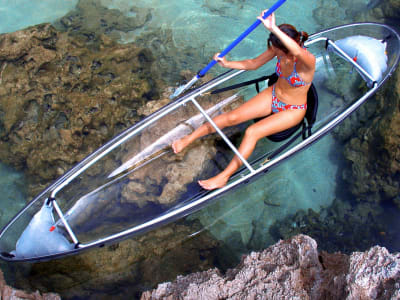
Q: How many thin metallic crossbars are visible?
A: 3